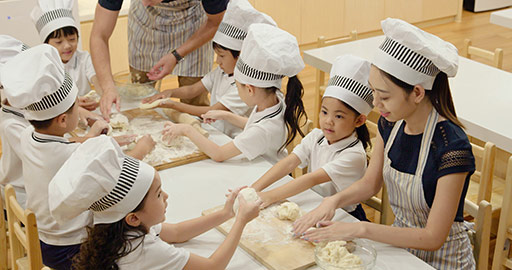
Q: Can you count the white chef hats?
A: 8